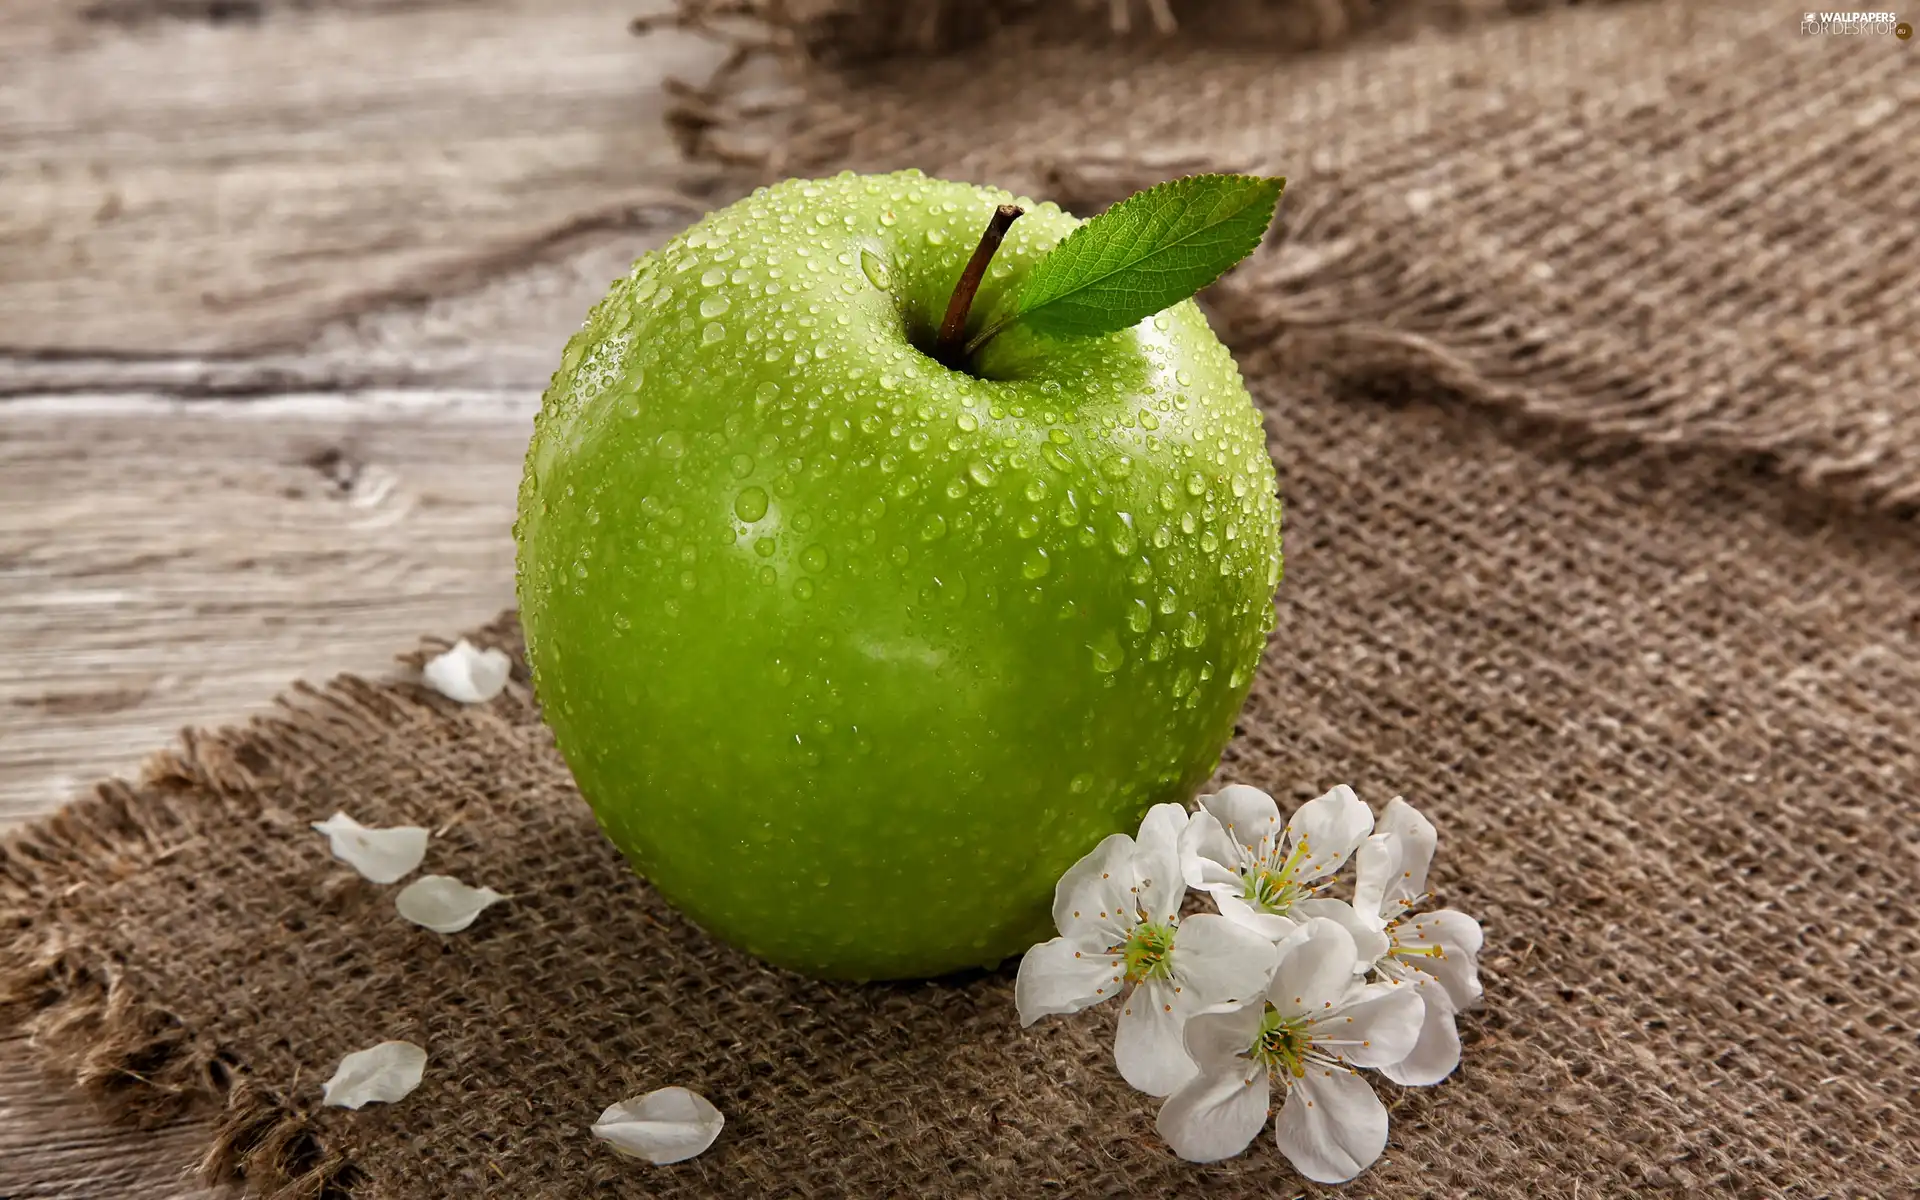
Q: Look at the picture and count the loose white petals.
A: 5